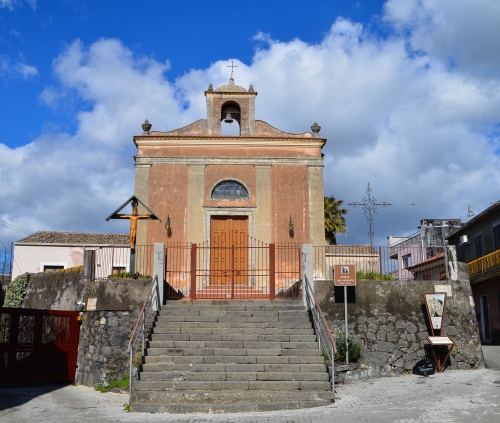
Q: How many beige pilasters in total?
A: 4